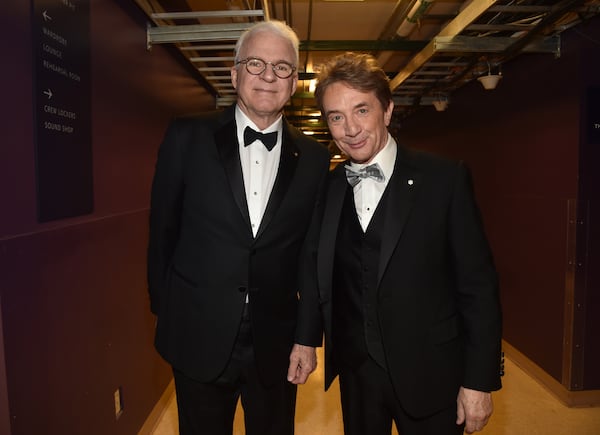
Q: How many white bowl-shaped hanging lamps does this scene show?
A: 2